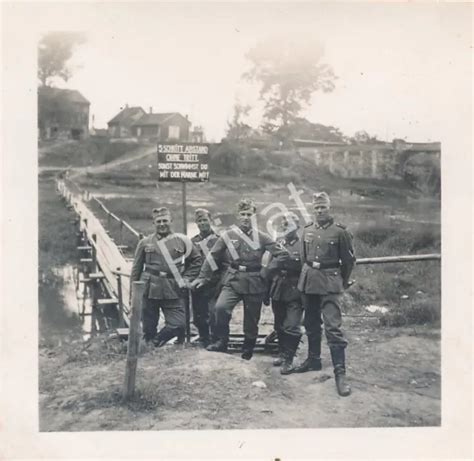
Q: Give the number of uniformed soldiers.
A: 5